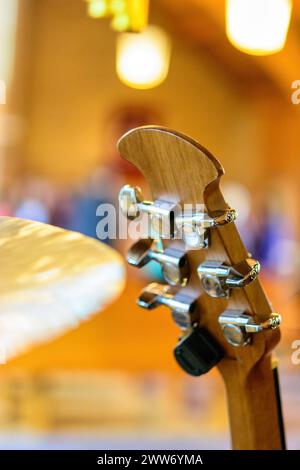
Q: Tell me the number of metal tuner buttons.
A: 6